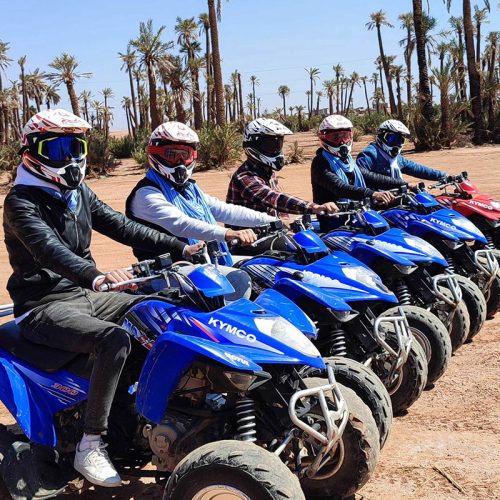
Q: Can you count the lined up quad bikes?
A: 5